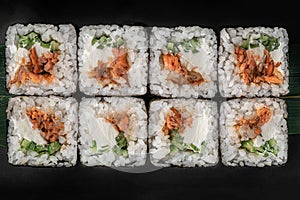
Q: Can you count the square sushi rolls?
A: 8